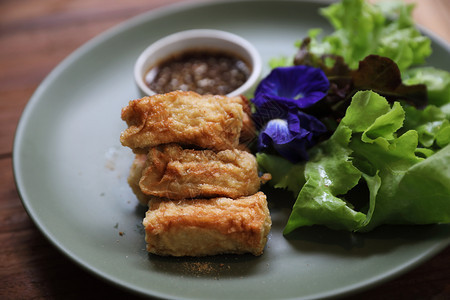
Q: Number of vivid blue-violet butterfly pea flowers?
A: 2